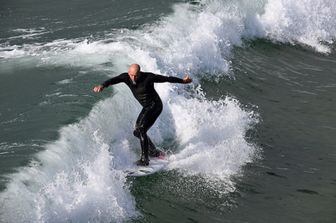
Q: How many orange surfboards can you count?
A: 0